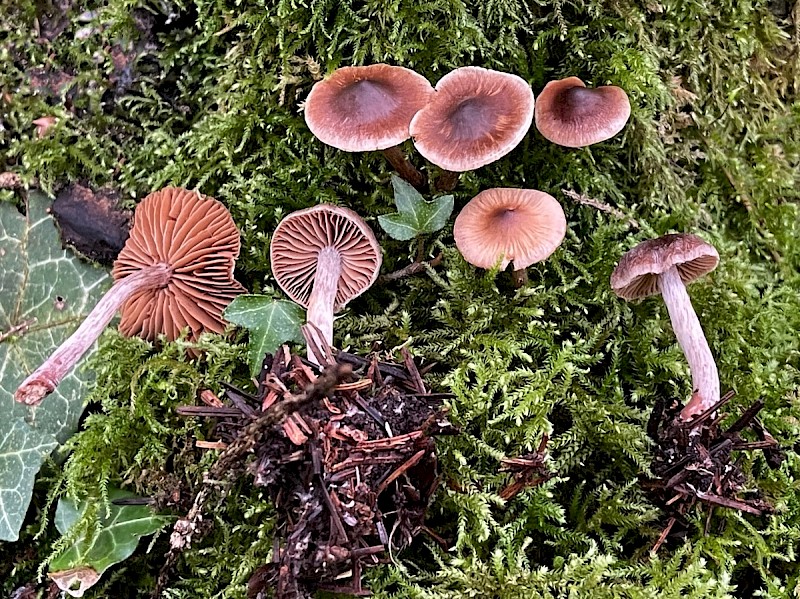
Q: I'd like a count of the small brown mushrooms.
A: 7